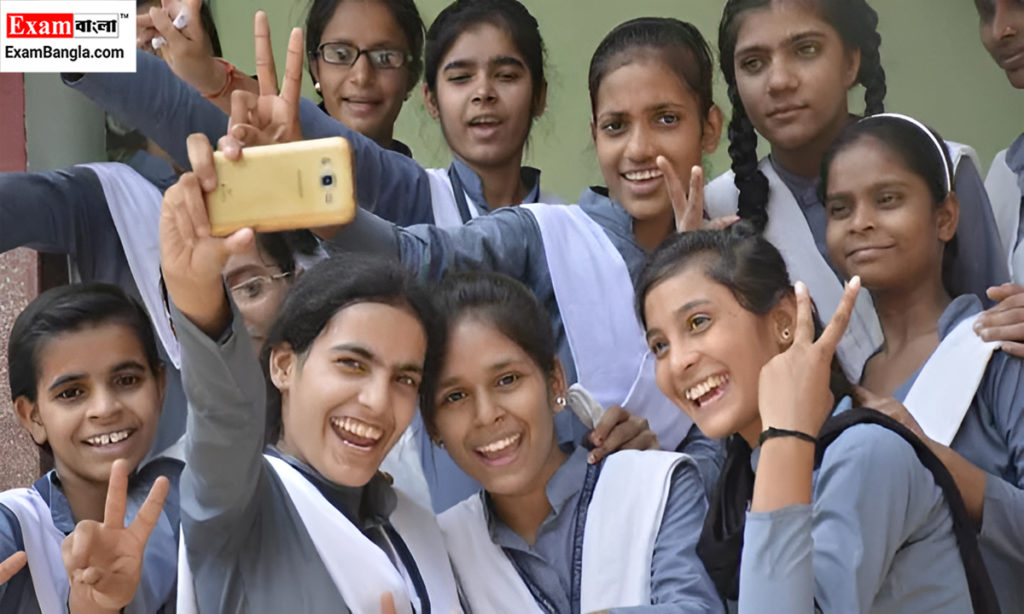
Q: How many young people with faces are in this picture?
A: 11